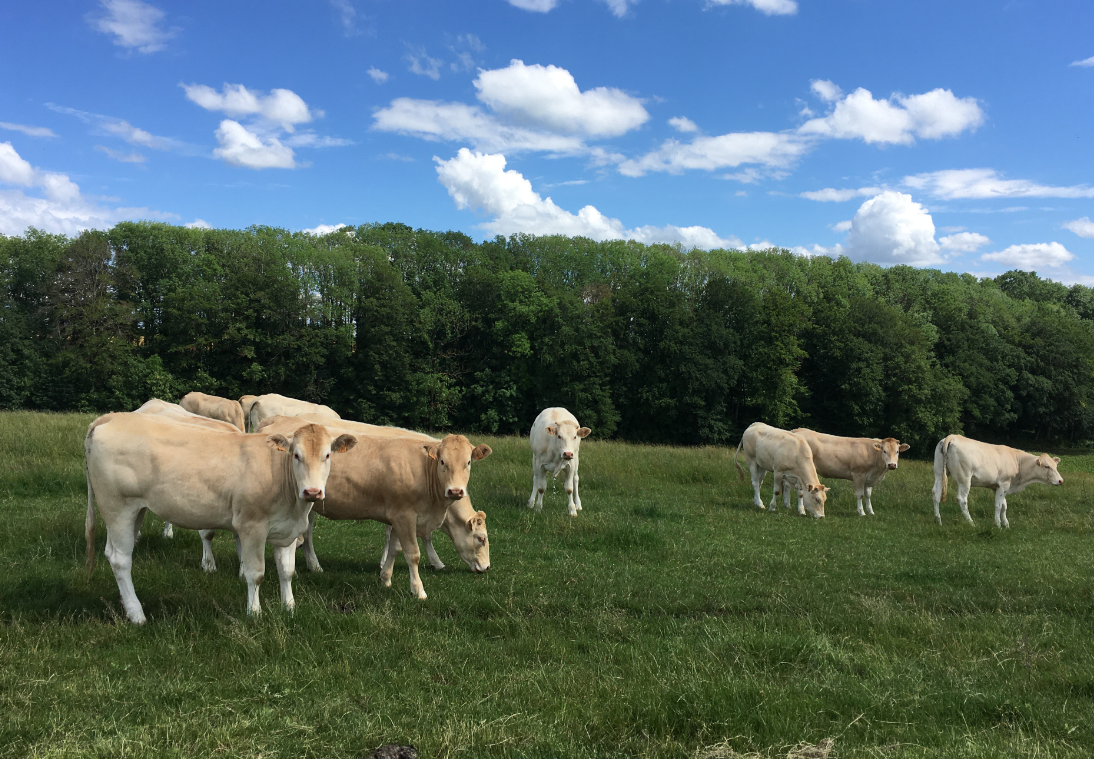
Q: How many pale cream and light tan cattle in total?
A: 11